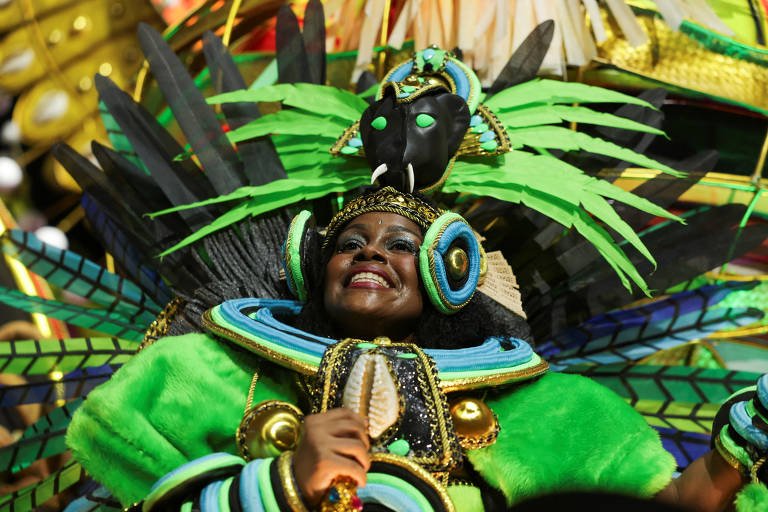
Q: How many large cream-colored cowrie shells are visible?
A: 1